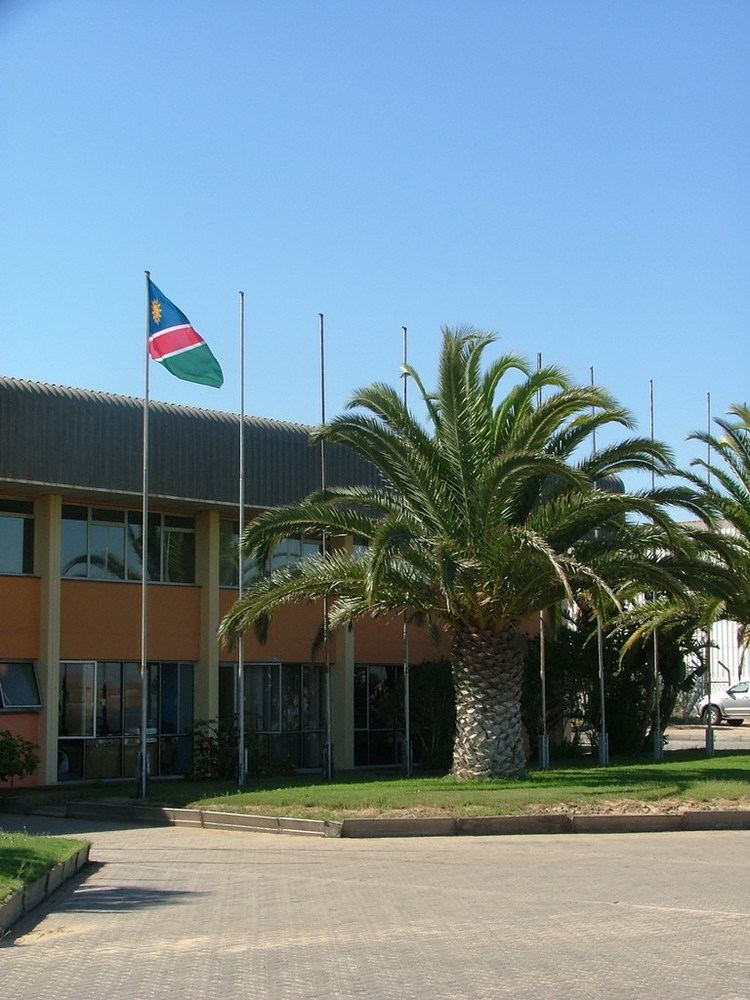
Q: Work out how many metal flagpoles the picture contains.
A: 8